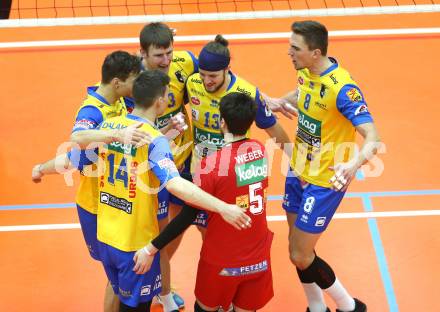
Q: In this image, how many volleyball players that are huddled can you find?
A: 6